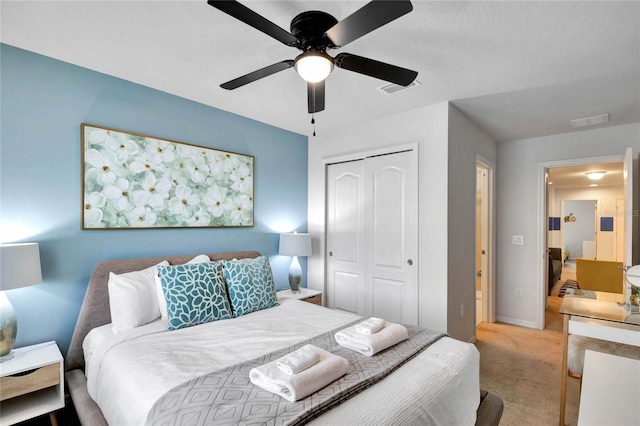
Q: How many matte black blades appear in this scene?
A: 5